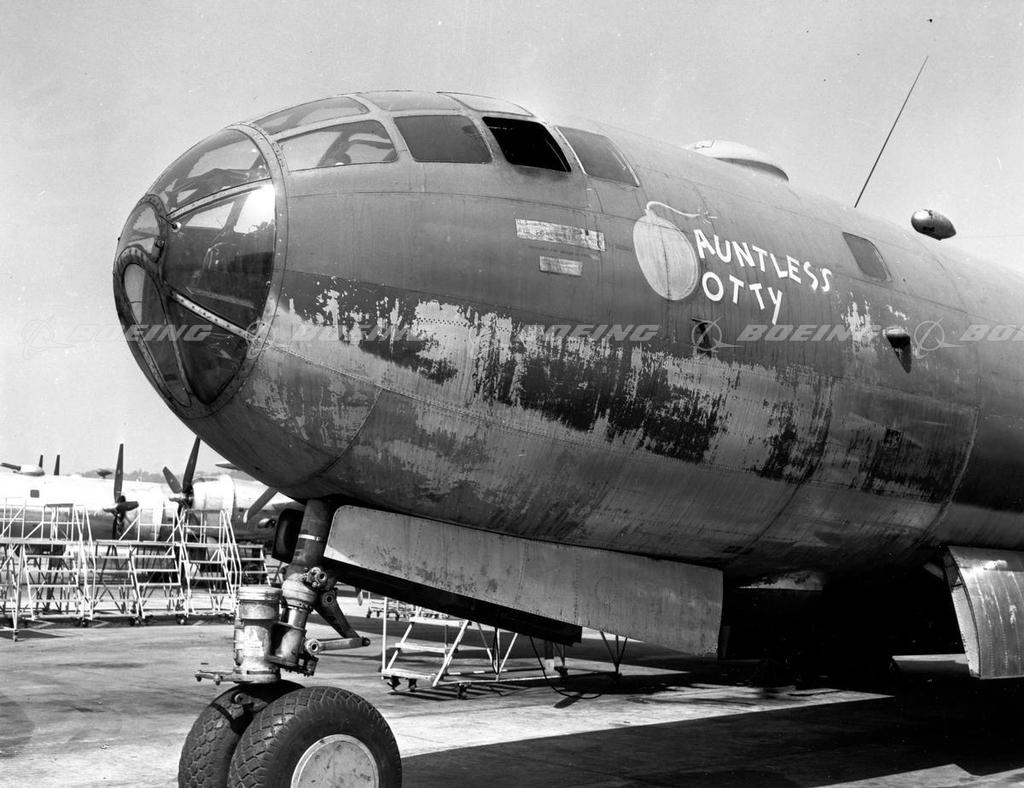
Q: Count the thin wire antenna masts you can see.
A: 1